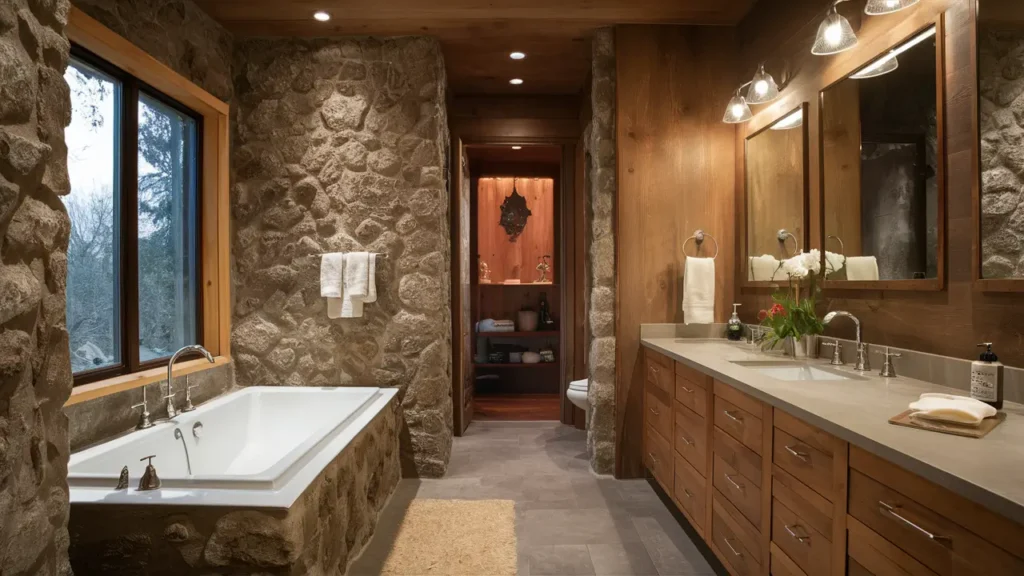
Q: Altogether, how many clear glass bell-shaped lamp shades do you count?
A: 4